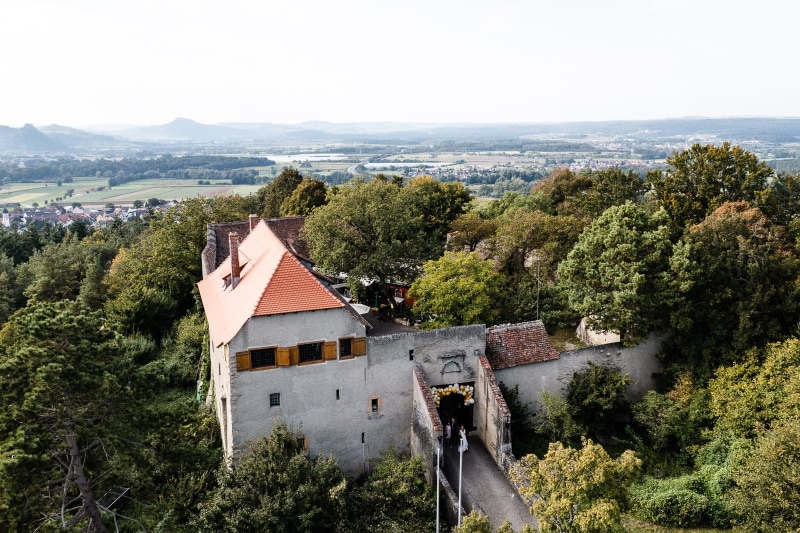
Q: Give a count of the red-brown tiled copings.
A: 2